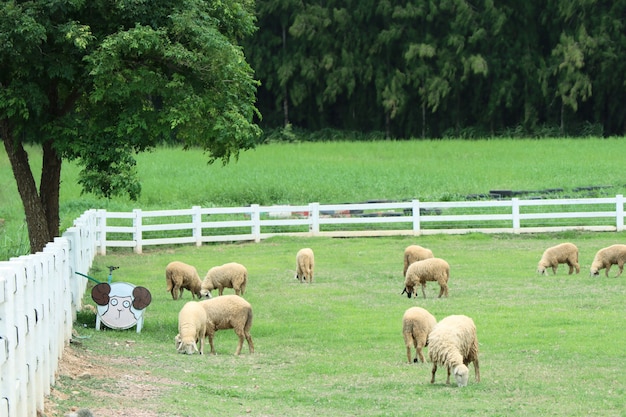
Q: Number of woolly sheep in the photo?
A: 11